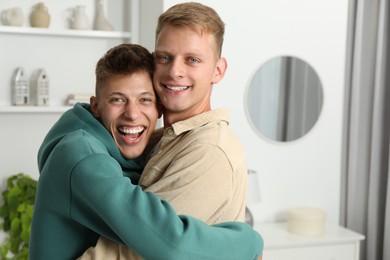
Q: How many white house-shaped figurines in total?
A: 2